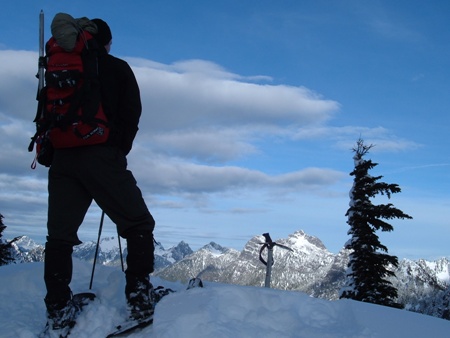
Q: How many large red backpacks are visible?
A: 1